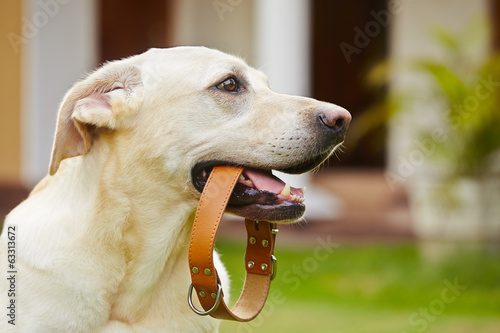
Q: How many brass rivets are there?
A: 8